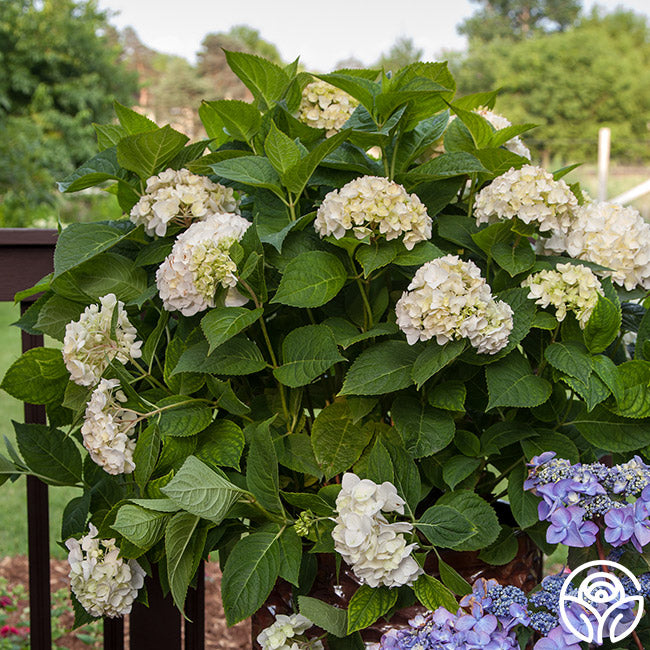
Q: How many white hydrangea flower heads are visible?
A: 14